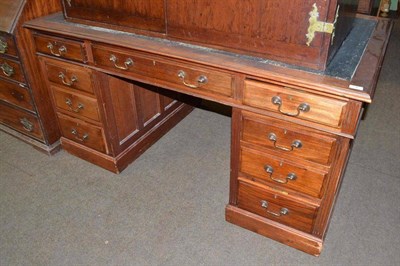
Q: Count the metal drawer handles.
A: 13